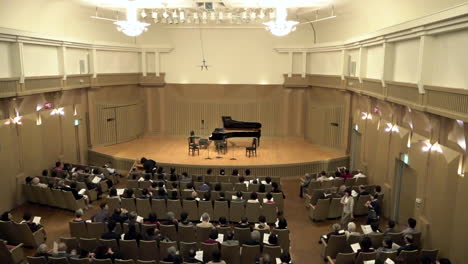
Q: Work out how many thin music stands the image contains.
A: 3